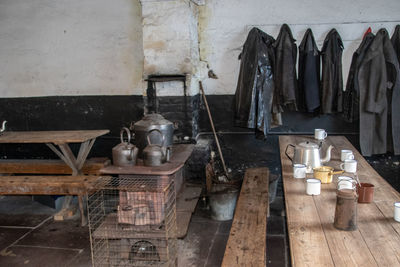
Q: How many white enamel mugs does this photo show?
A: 7